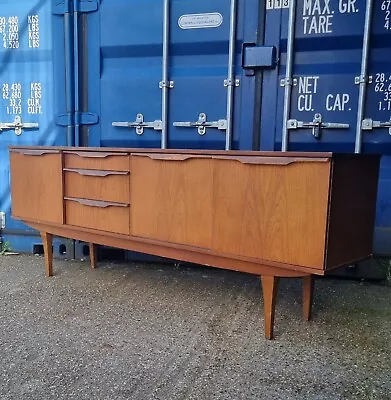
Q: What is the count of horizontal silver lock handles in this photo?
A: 5